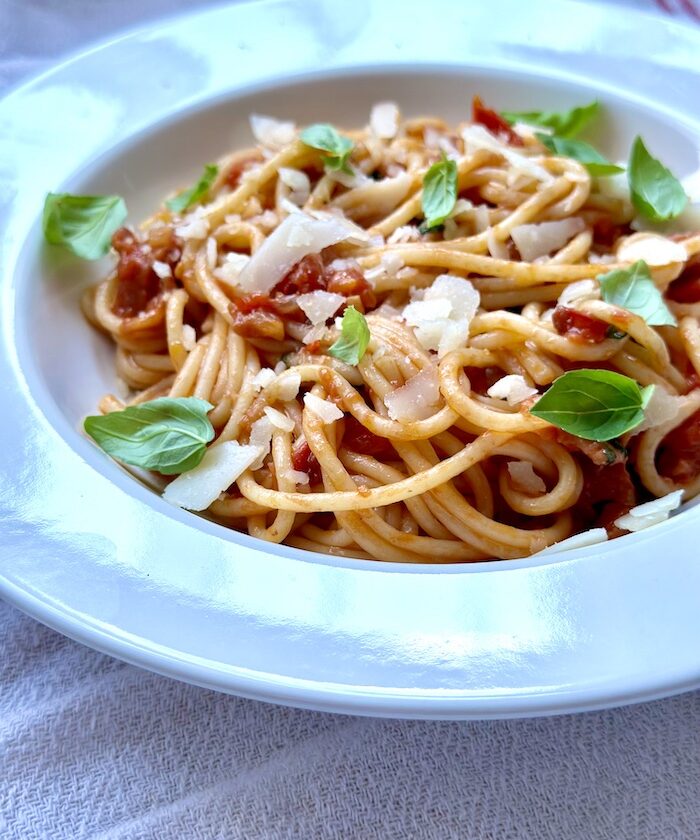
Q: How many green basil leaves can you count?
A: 11